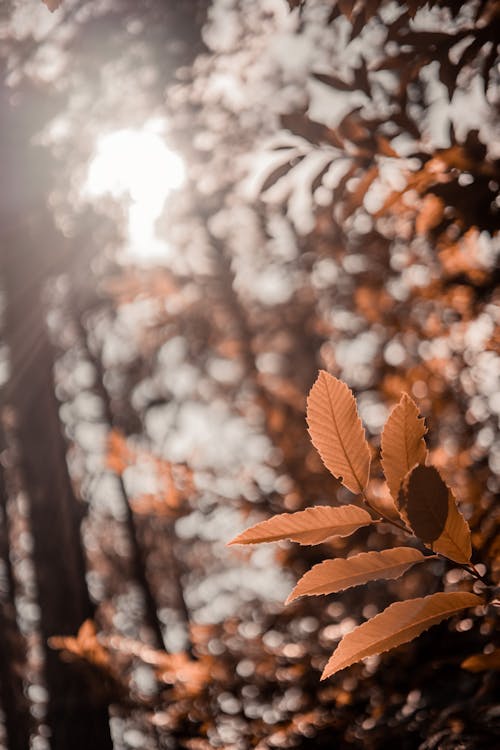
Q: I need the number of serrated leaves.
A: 6